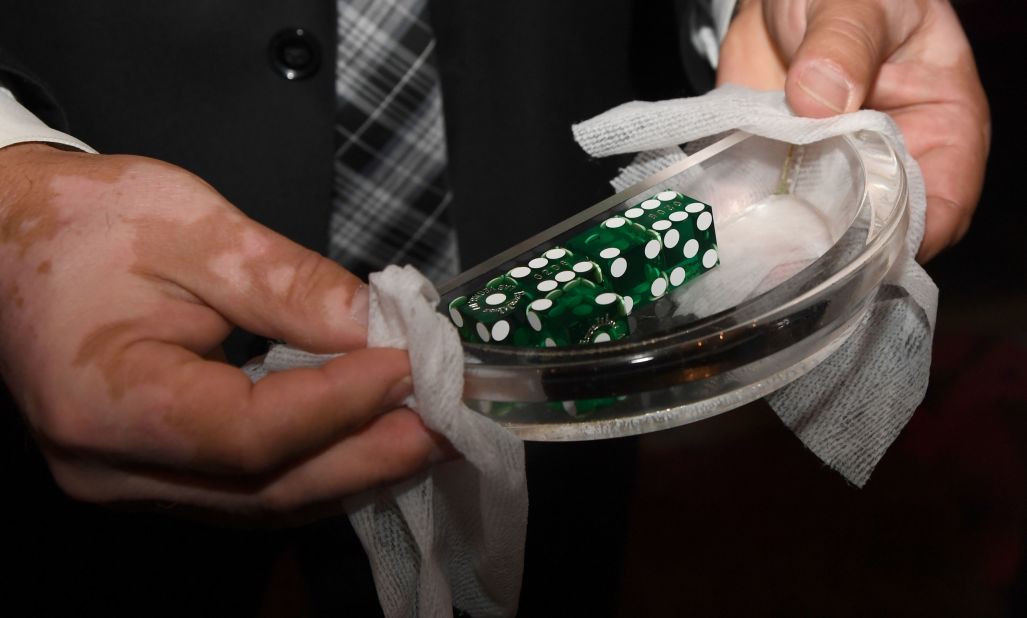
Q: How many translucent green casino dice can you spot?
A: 5